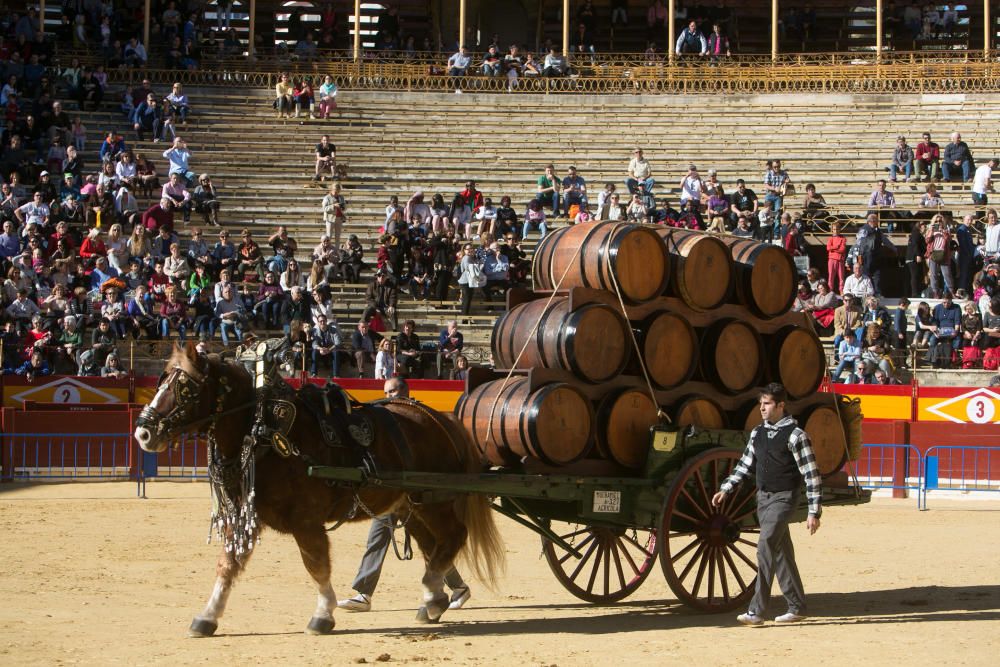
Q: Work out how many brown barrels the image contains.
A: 12